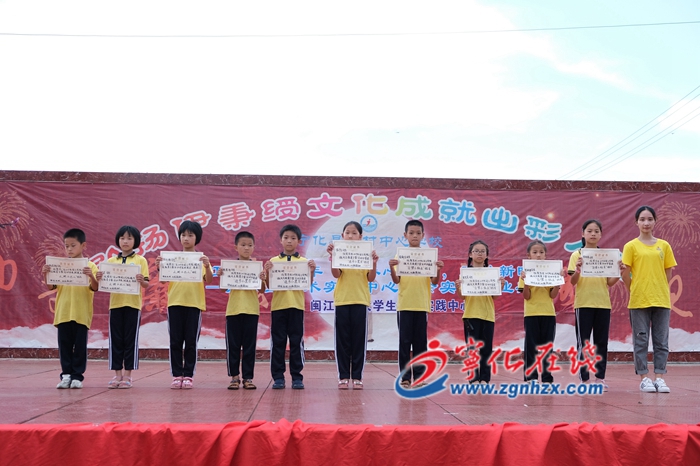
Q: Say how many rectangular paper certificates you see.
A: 10